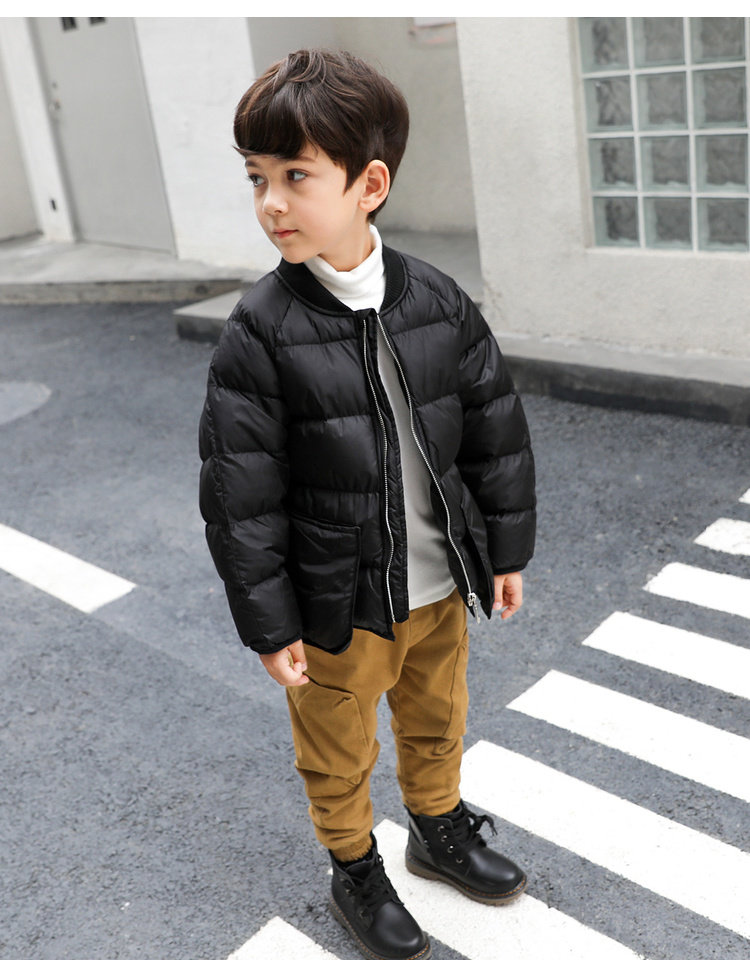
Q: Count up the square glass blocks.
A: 12